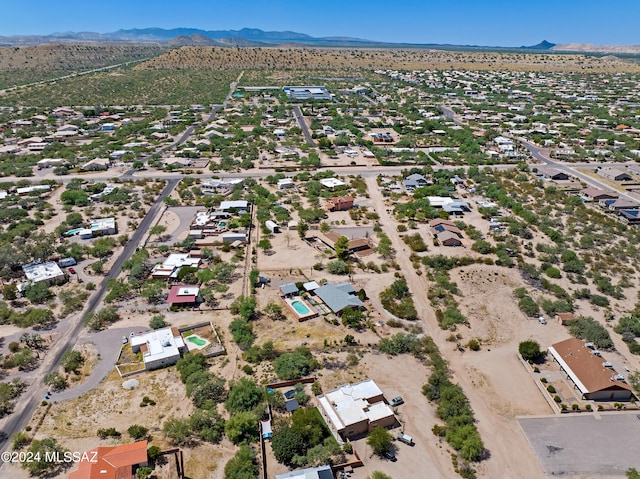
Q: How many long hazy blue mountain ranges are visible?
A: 1